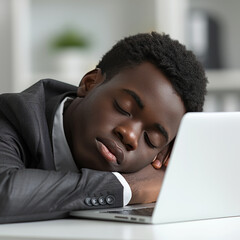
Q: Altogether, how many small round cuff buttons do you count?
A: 4